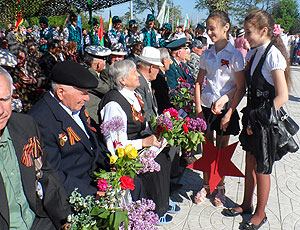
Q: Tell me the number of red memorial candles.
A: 0